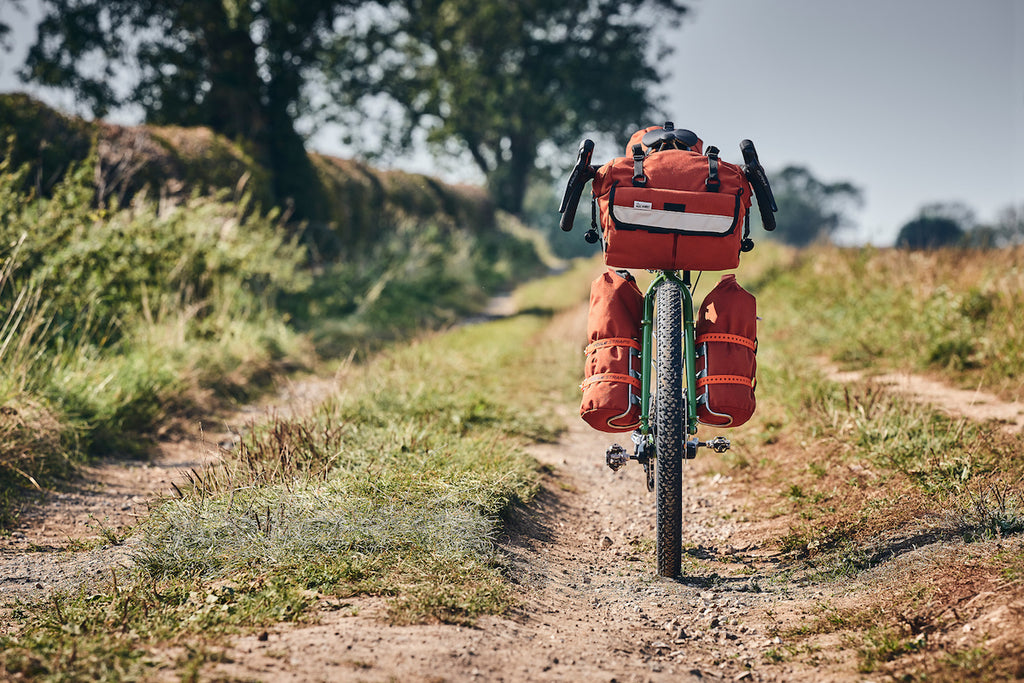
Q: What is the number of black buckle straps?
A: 2